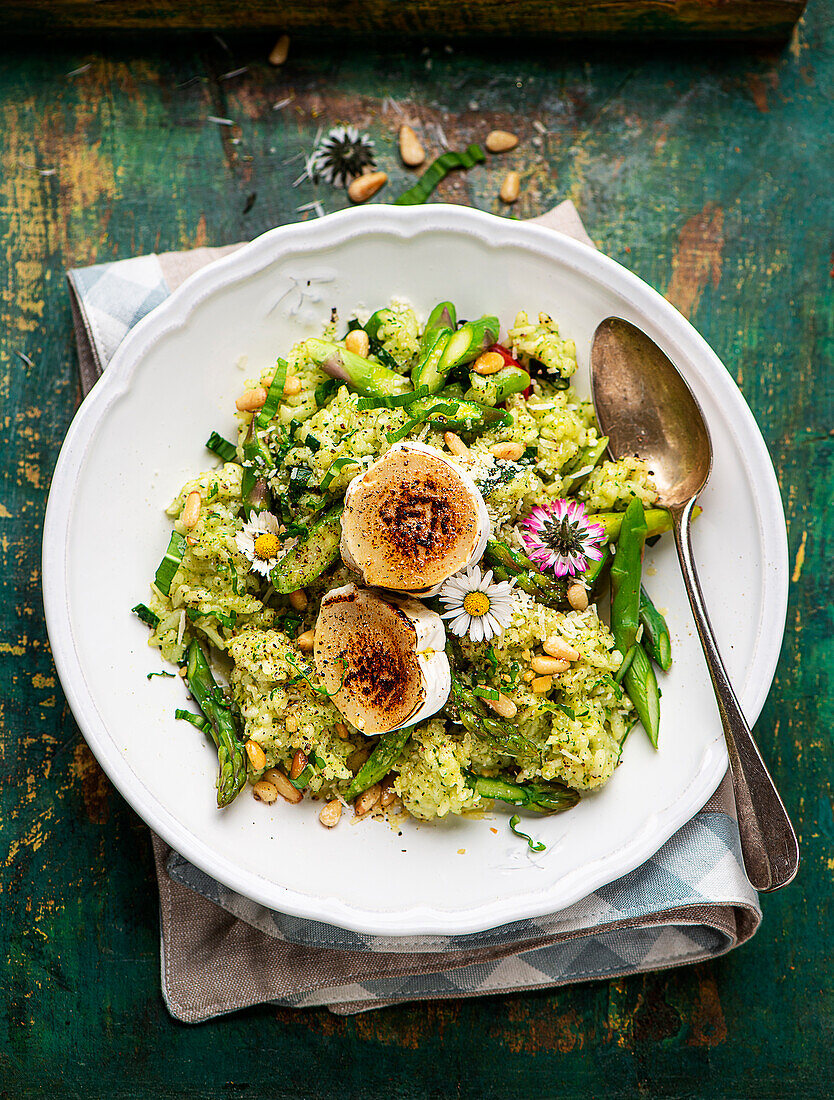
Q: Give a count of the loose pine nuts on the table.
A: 5